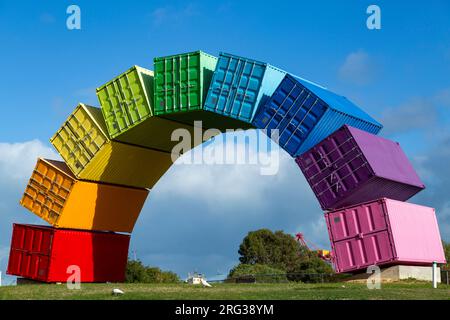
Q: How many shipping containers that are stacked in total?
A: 9